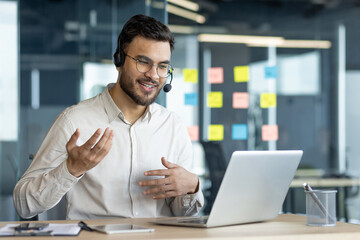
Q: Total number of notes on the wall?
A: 12